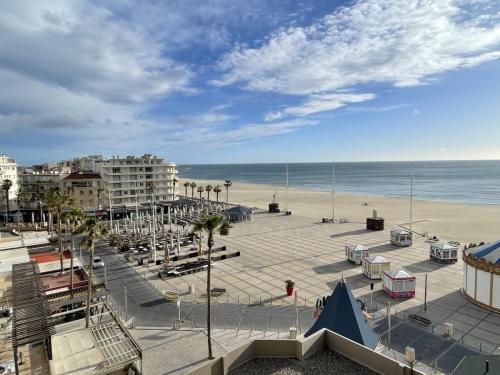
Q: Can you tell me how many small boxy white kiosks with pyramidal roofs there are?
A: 5